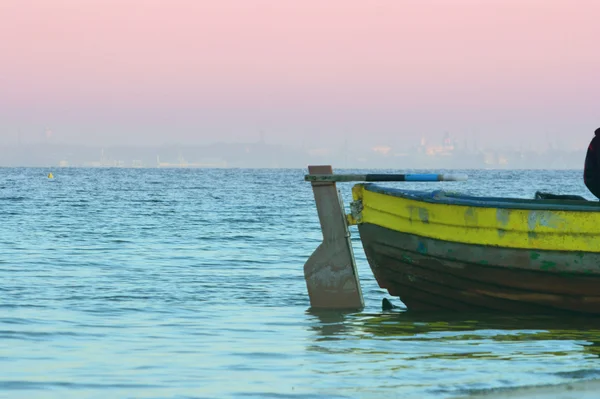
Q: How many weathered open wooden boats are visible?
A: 1